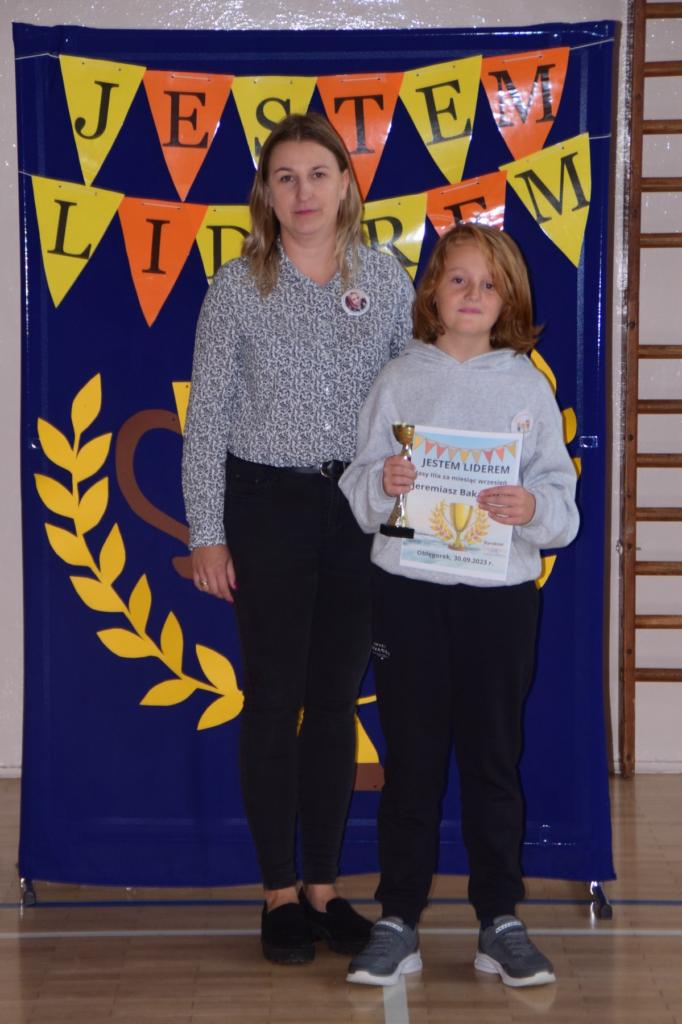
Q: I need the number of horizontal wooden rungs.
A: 12